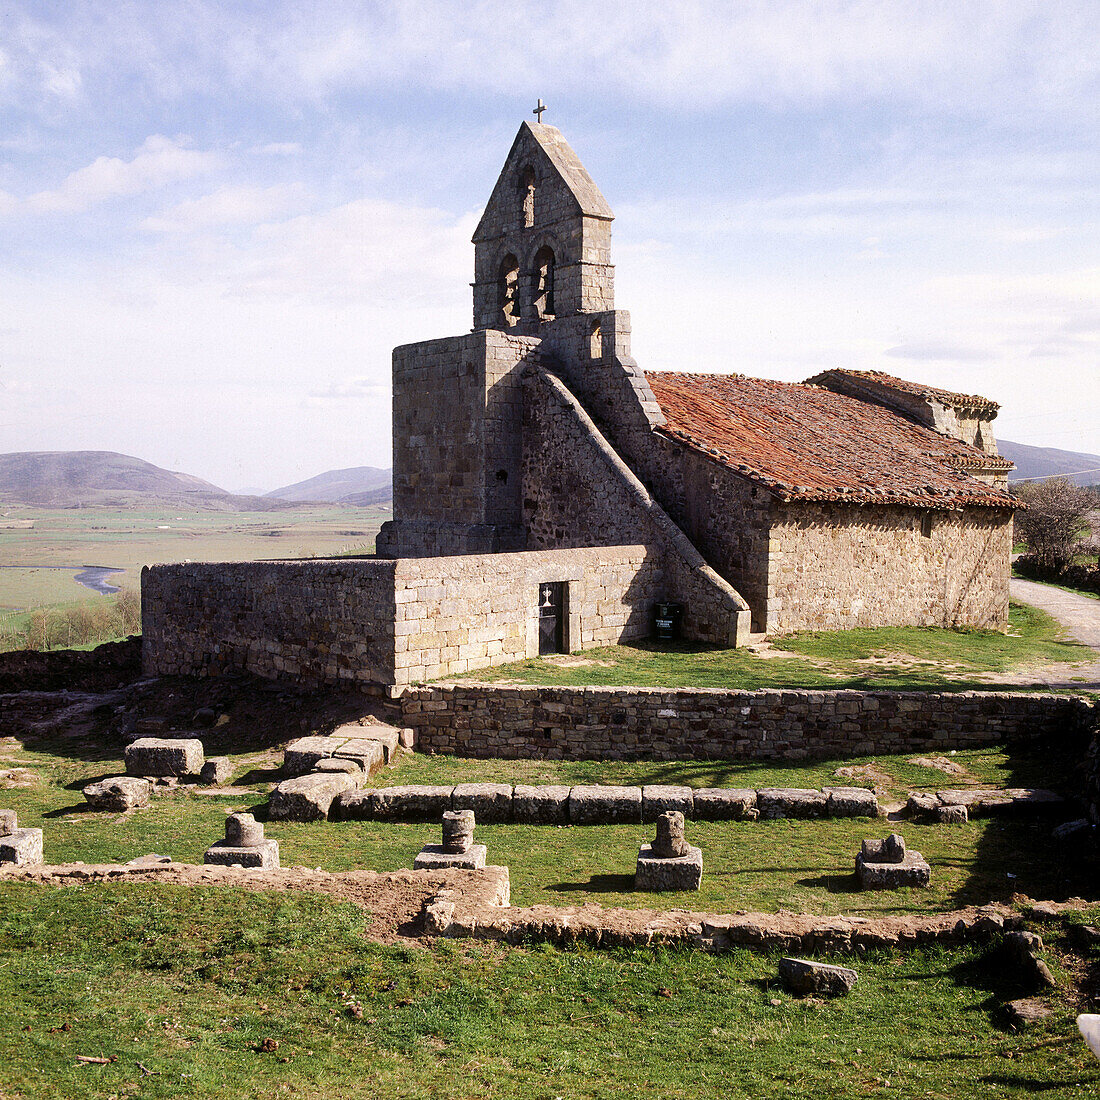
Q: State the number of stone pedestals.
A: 5